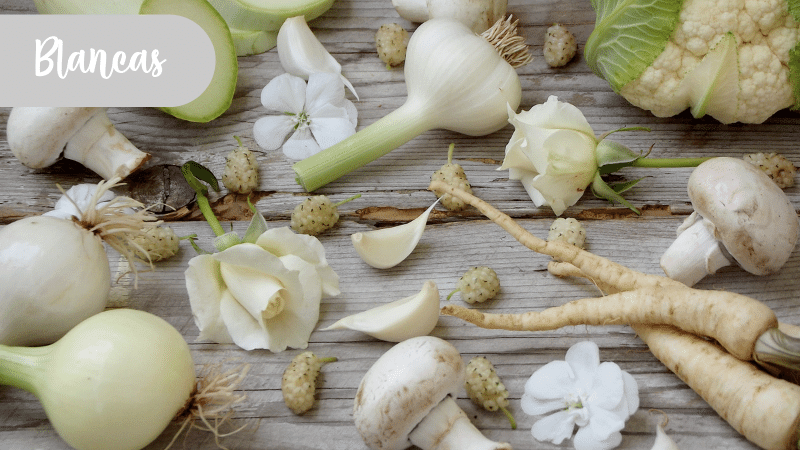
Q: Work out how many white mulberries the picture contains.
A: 11